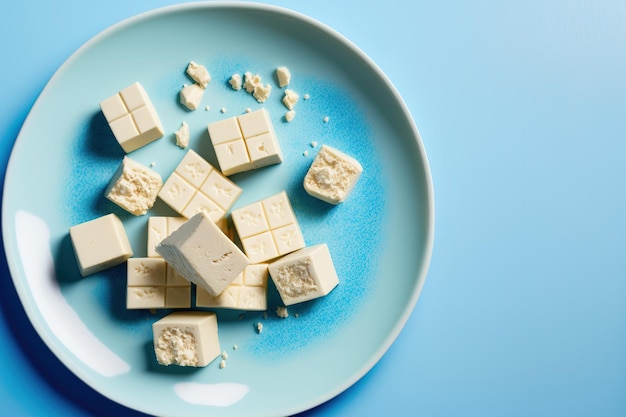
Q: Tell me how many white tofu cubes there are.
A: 13